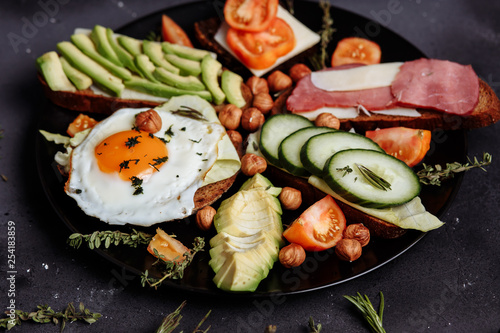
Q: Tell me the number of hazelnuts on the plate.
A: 15